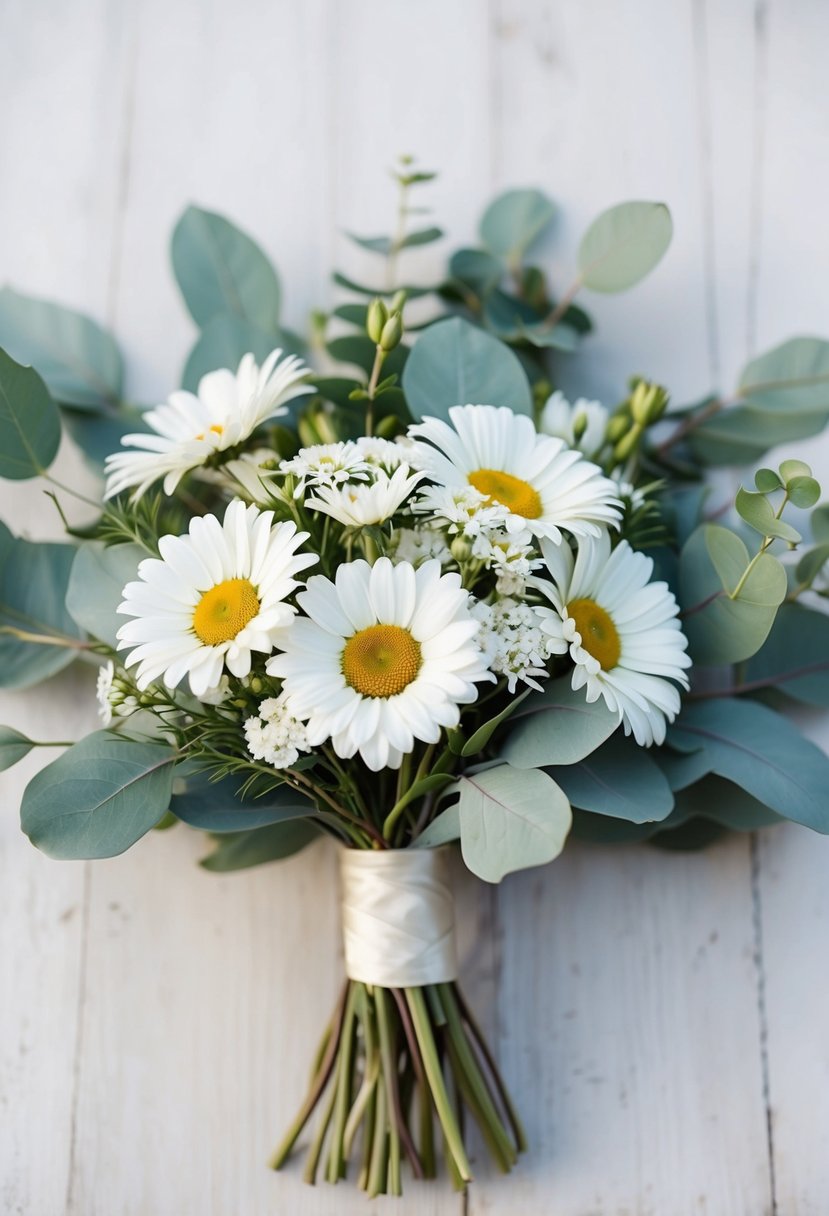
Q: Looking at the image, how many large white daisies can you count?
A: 5